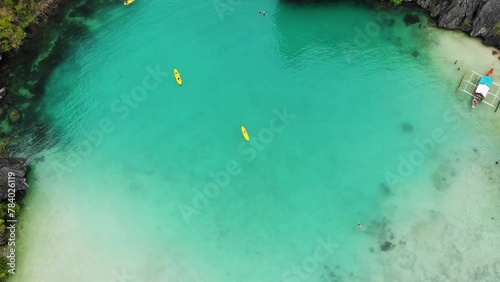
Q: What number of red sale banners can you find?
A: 0